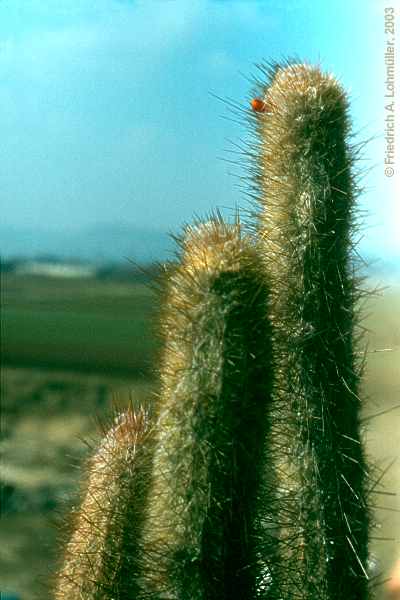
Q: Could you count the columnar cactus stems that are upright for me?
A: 3